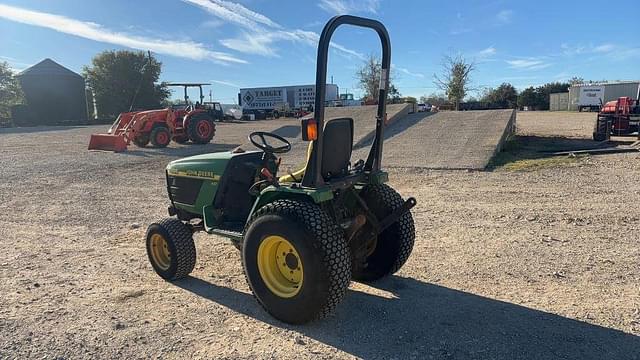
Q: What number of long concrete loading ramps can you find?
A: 2